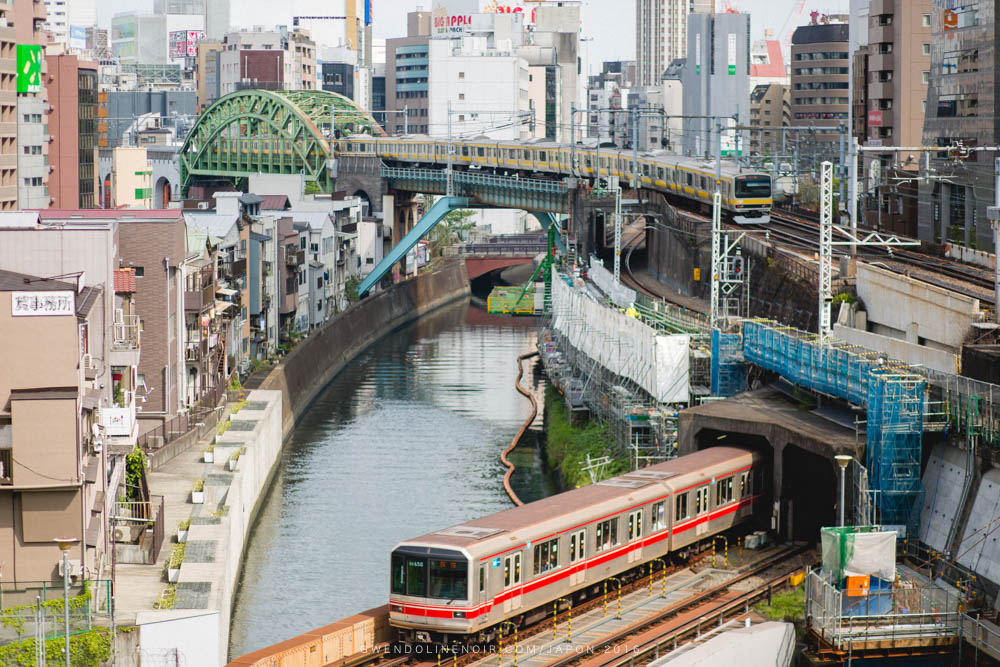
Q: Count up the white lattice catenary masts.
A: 3